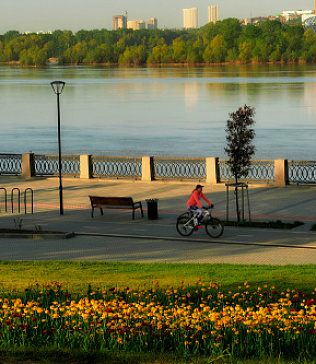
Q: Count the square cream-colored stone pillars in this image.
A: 5